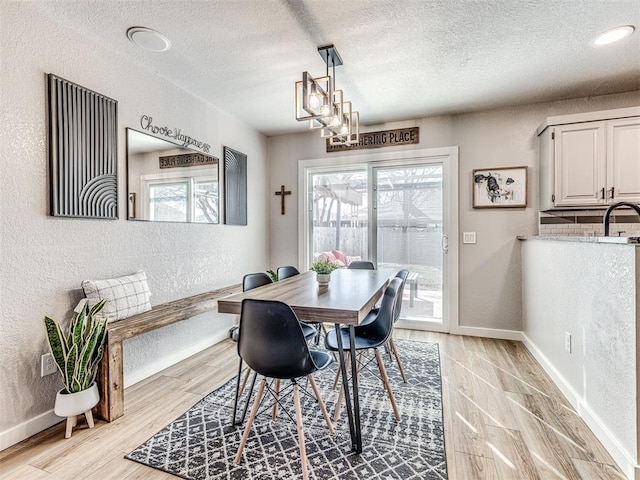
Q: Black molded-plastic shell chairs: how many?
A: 6